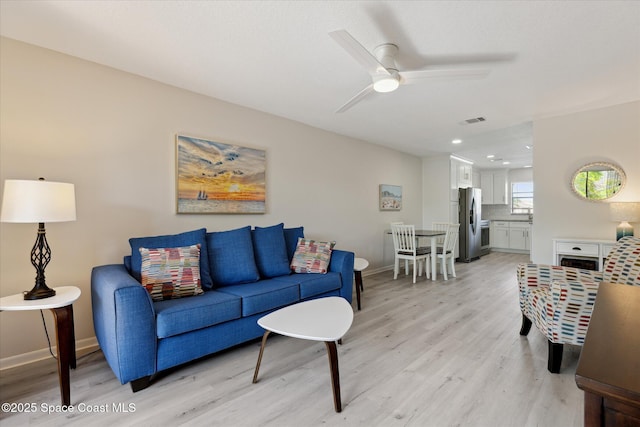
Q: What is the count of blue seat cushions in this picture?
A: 3